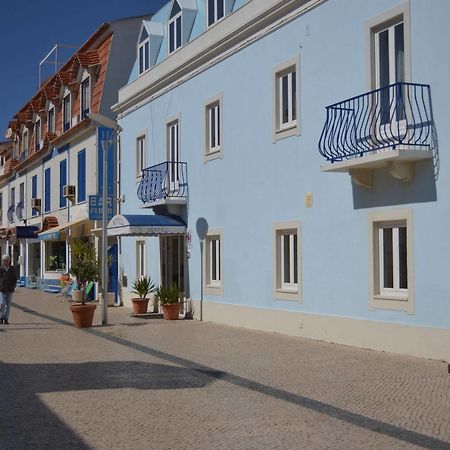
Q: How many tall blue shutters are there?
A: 4